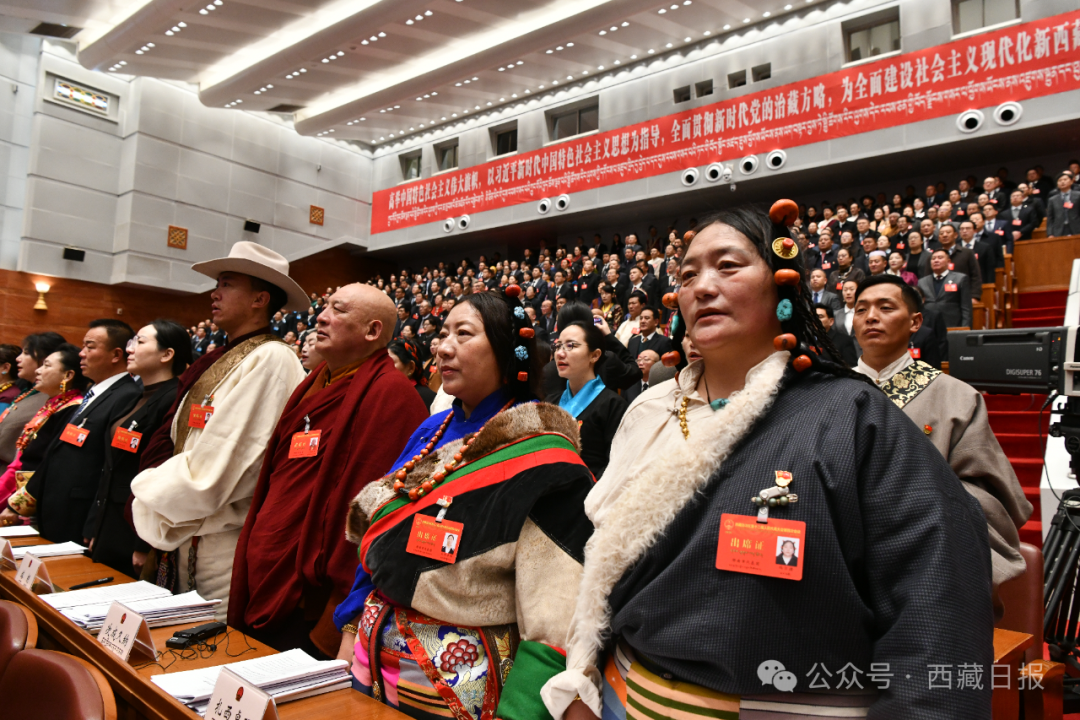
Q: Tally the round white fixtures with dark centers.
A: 10